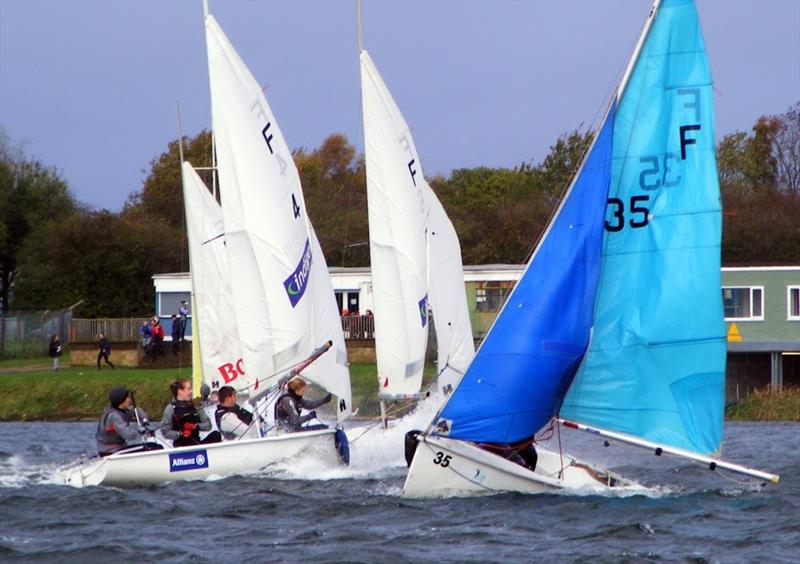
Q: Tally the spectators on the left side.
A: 6